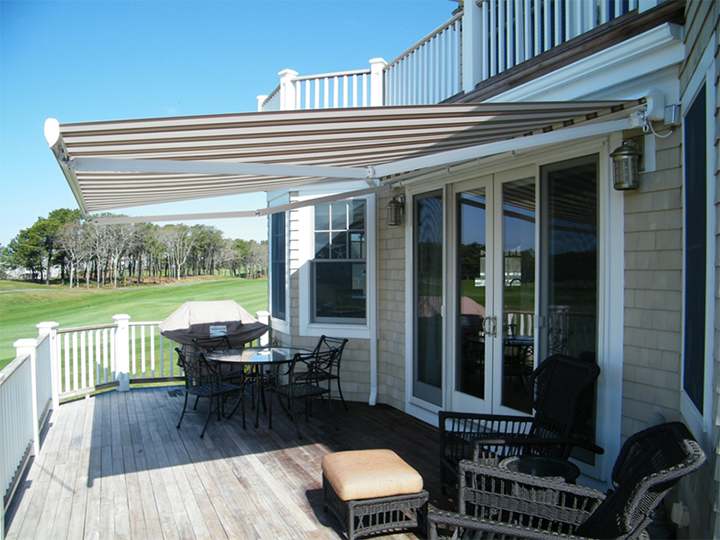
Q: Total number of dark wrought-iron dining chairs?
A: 4